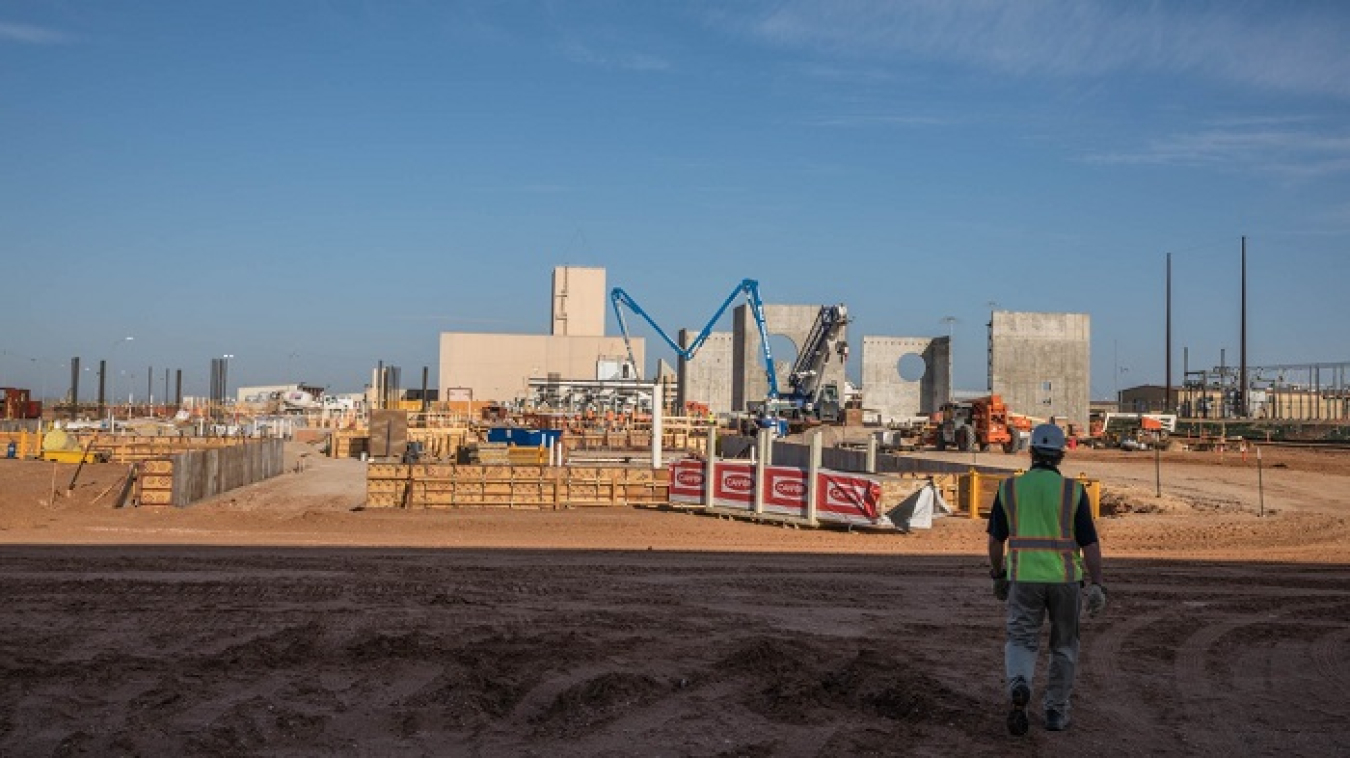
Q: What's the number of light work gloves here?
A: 2